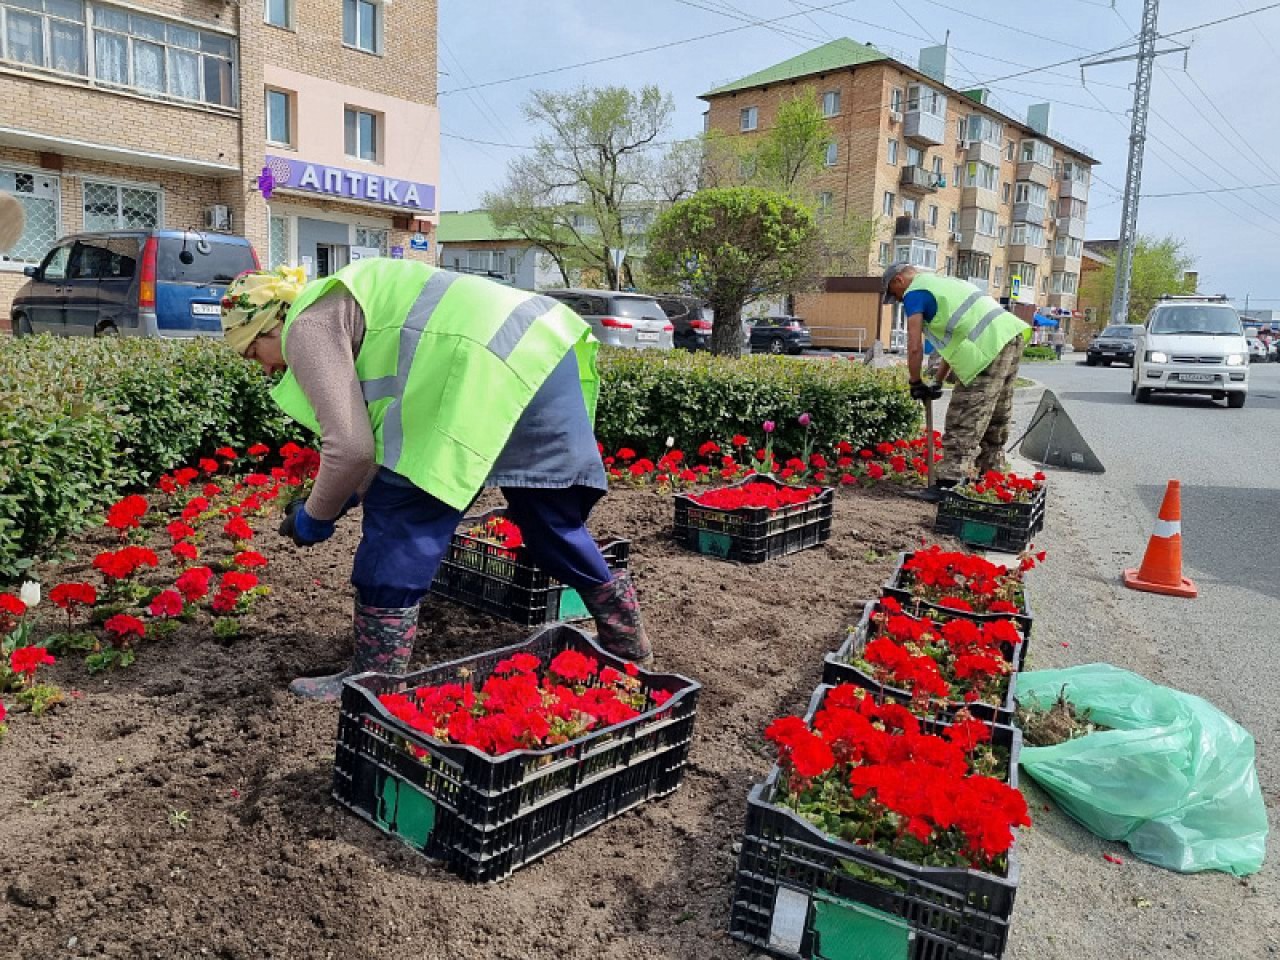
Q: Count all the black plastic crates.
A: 7